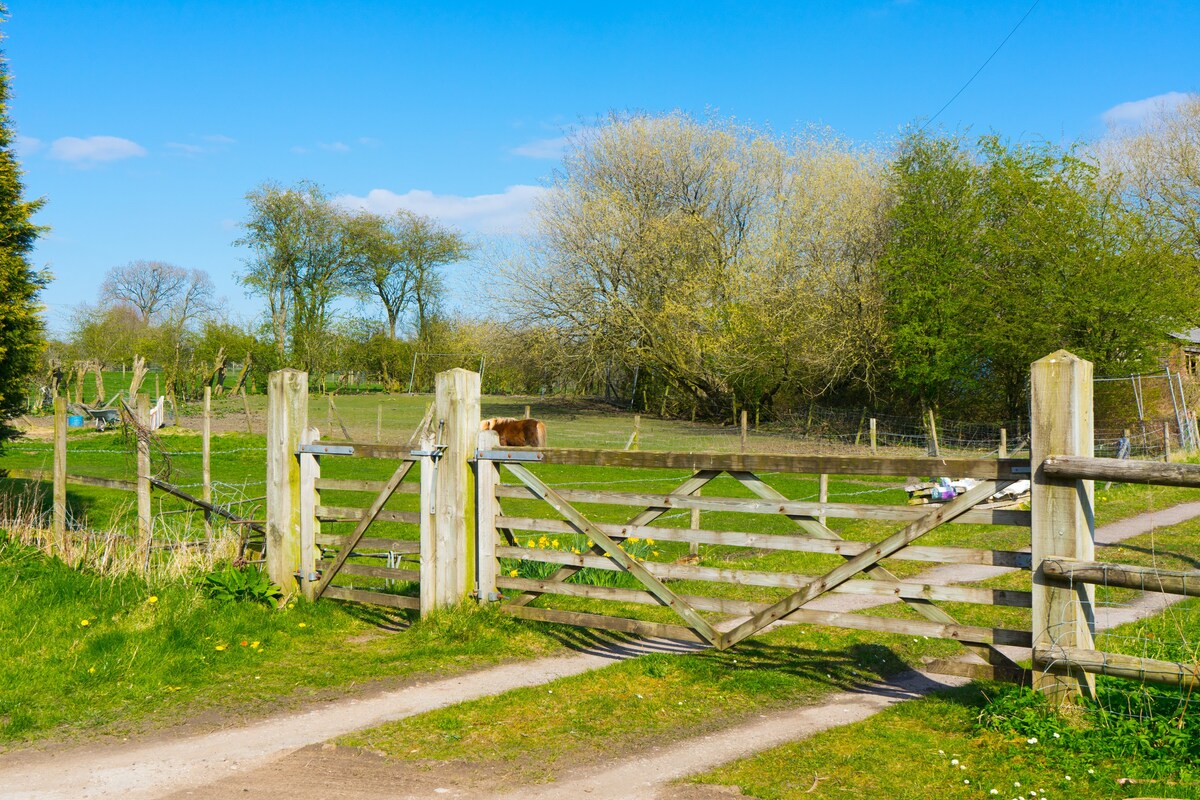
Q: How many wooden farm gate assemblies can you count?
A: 2